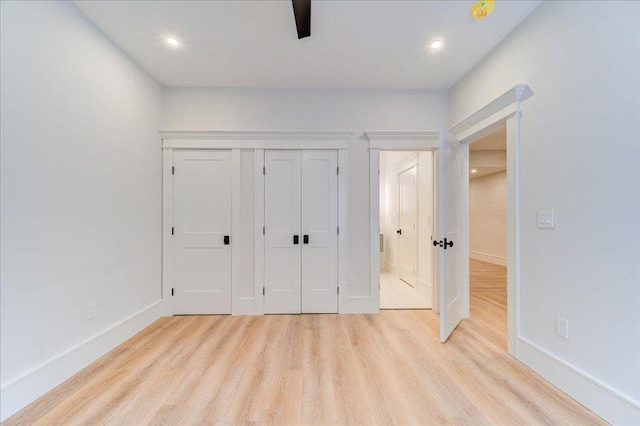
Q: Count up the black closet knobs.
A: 3